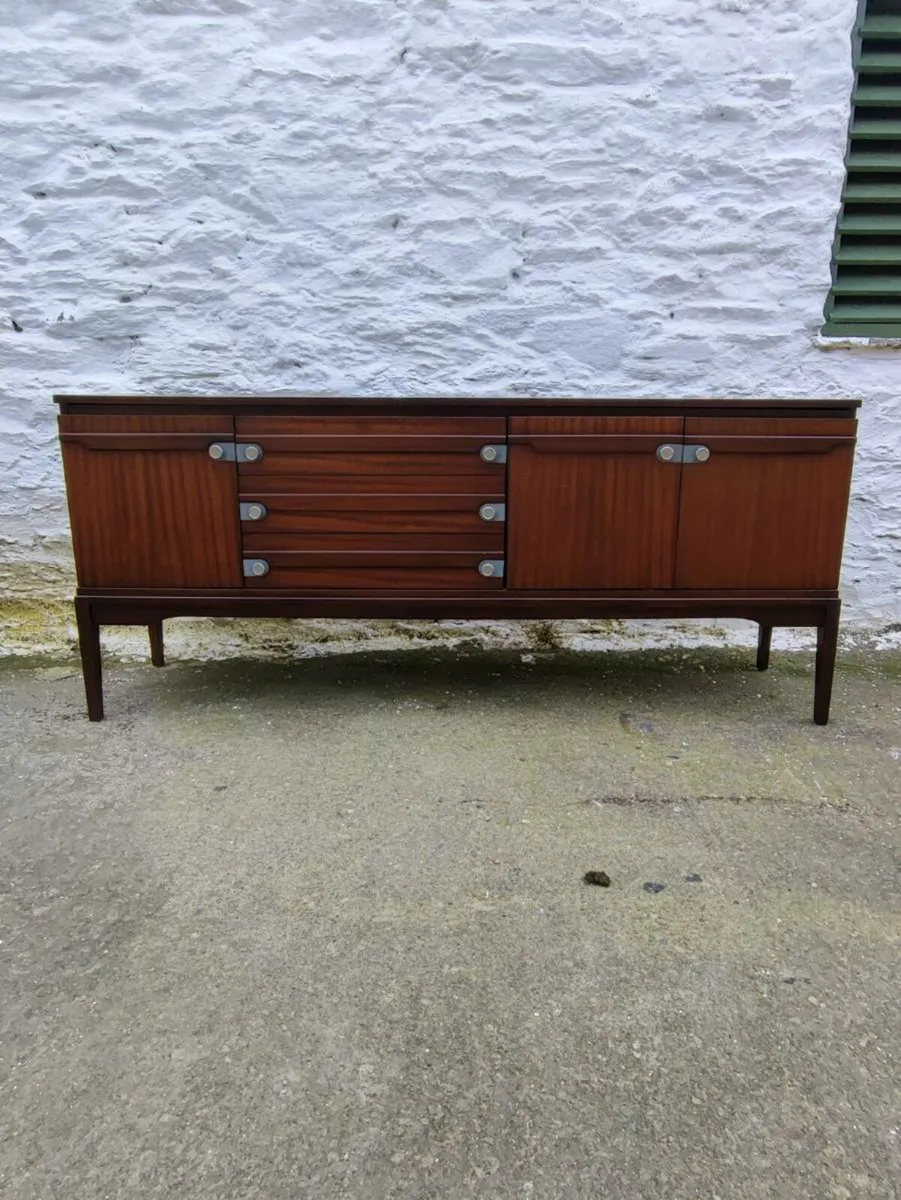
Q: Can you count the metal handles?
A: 9